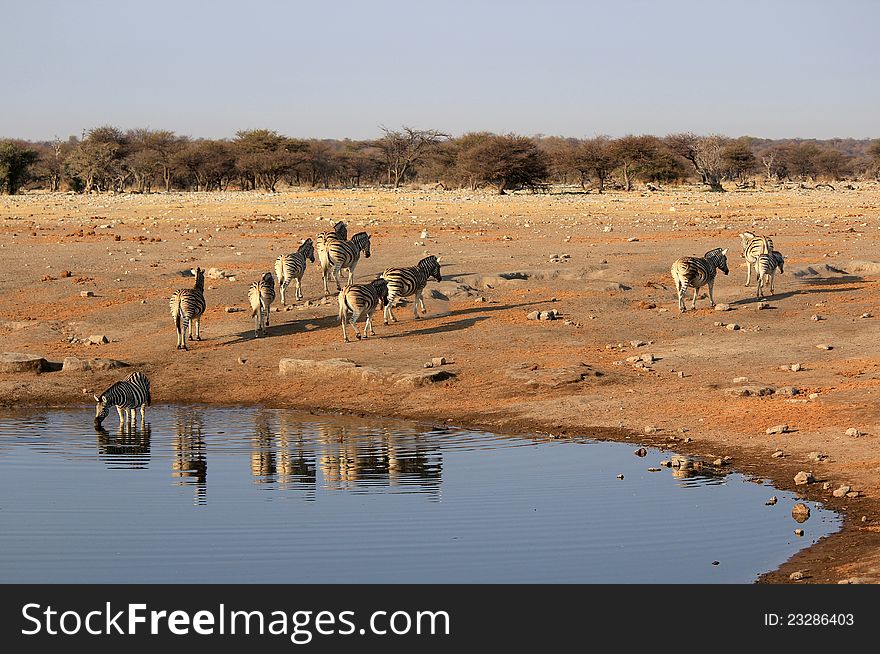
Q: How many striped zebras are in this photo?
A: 11